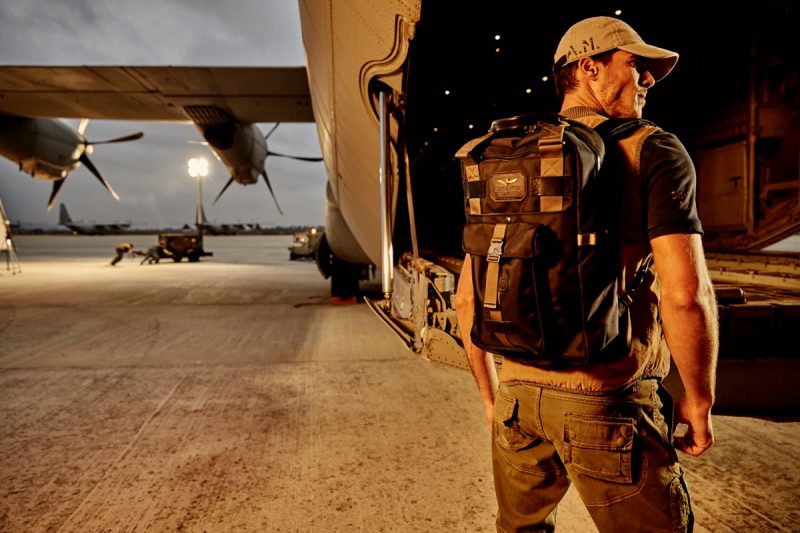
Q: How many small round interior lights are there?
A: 9